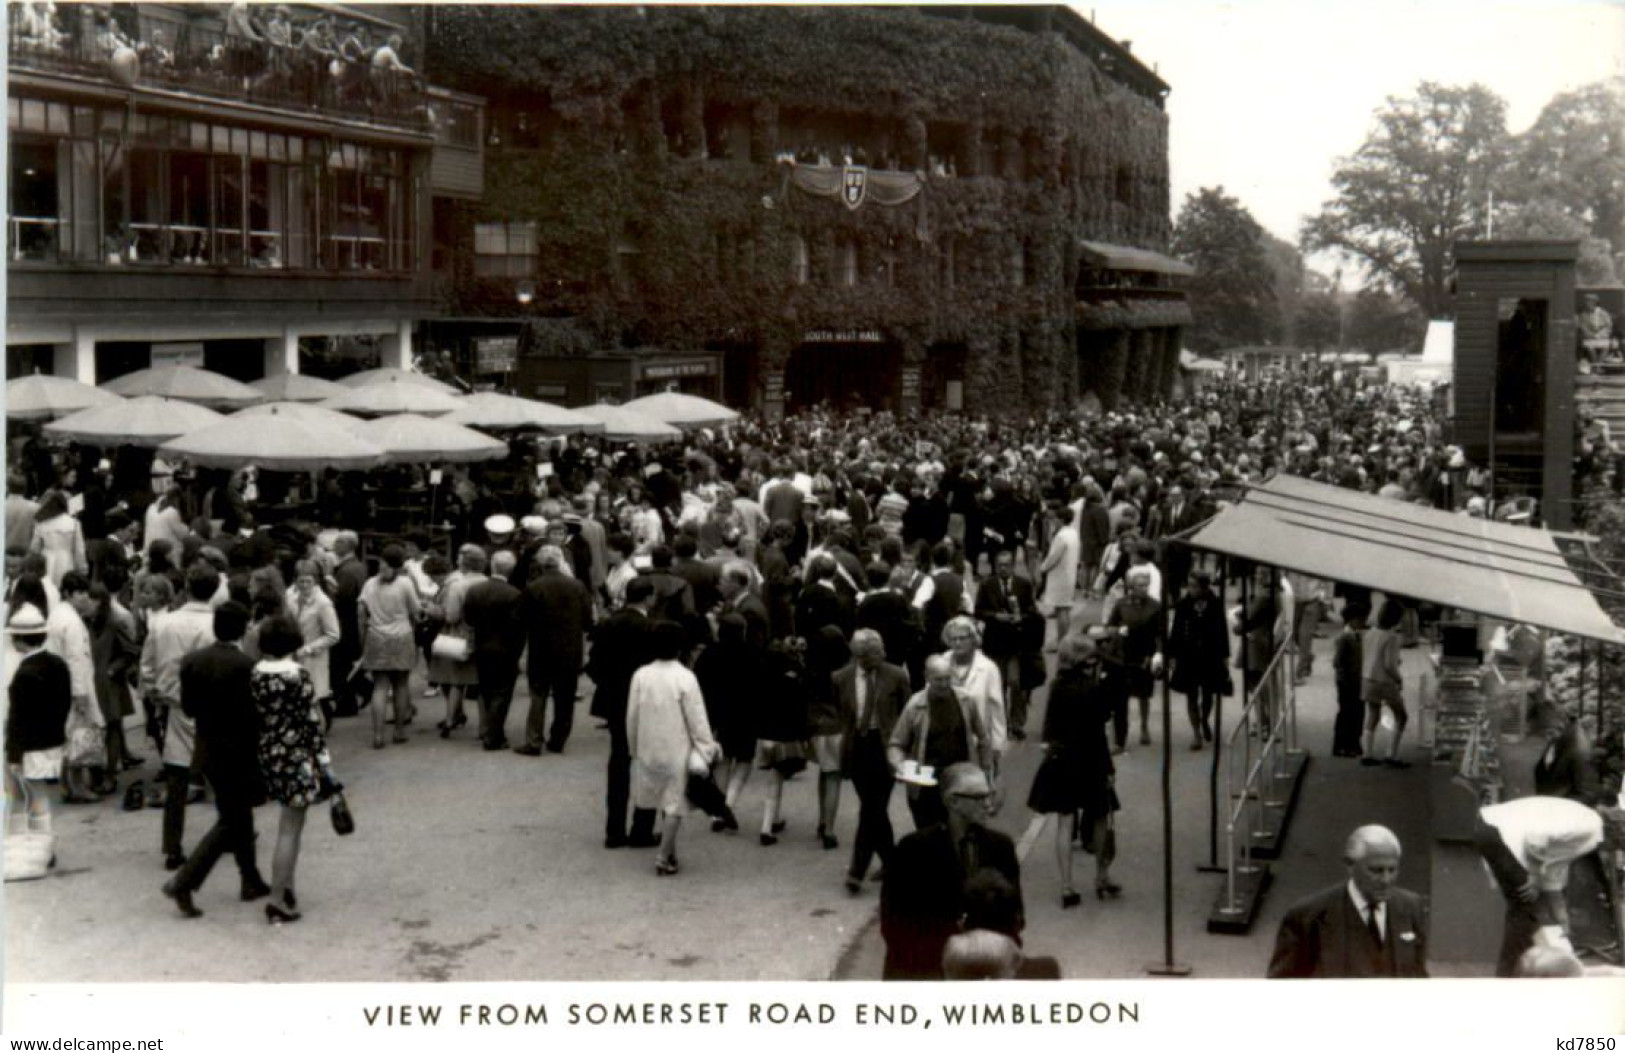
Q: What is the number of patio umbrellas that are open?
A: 12